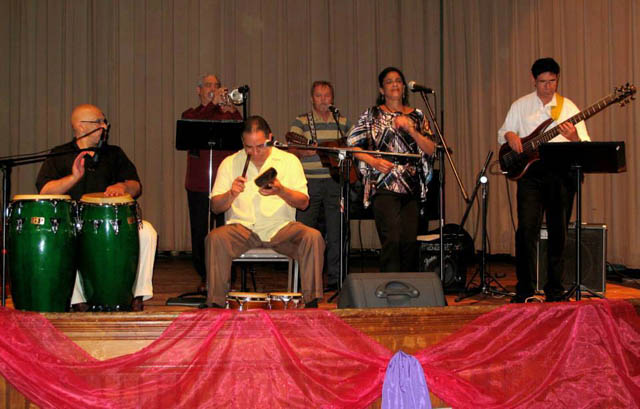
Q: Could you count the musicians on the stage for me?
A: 6